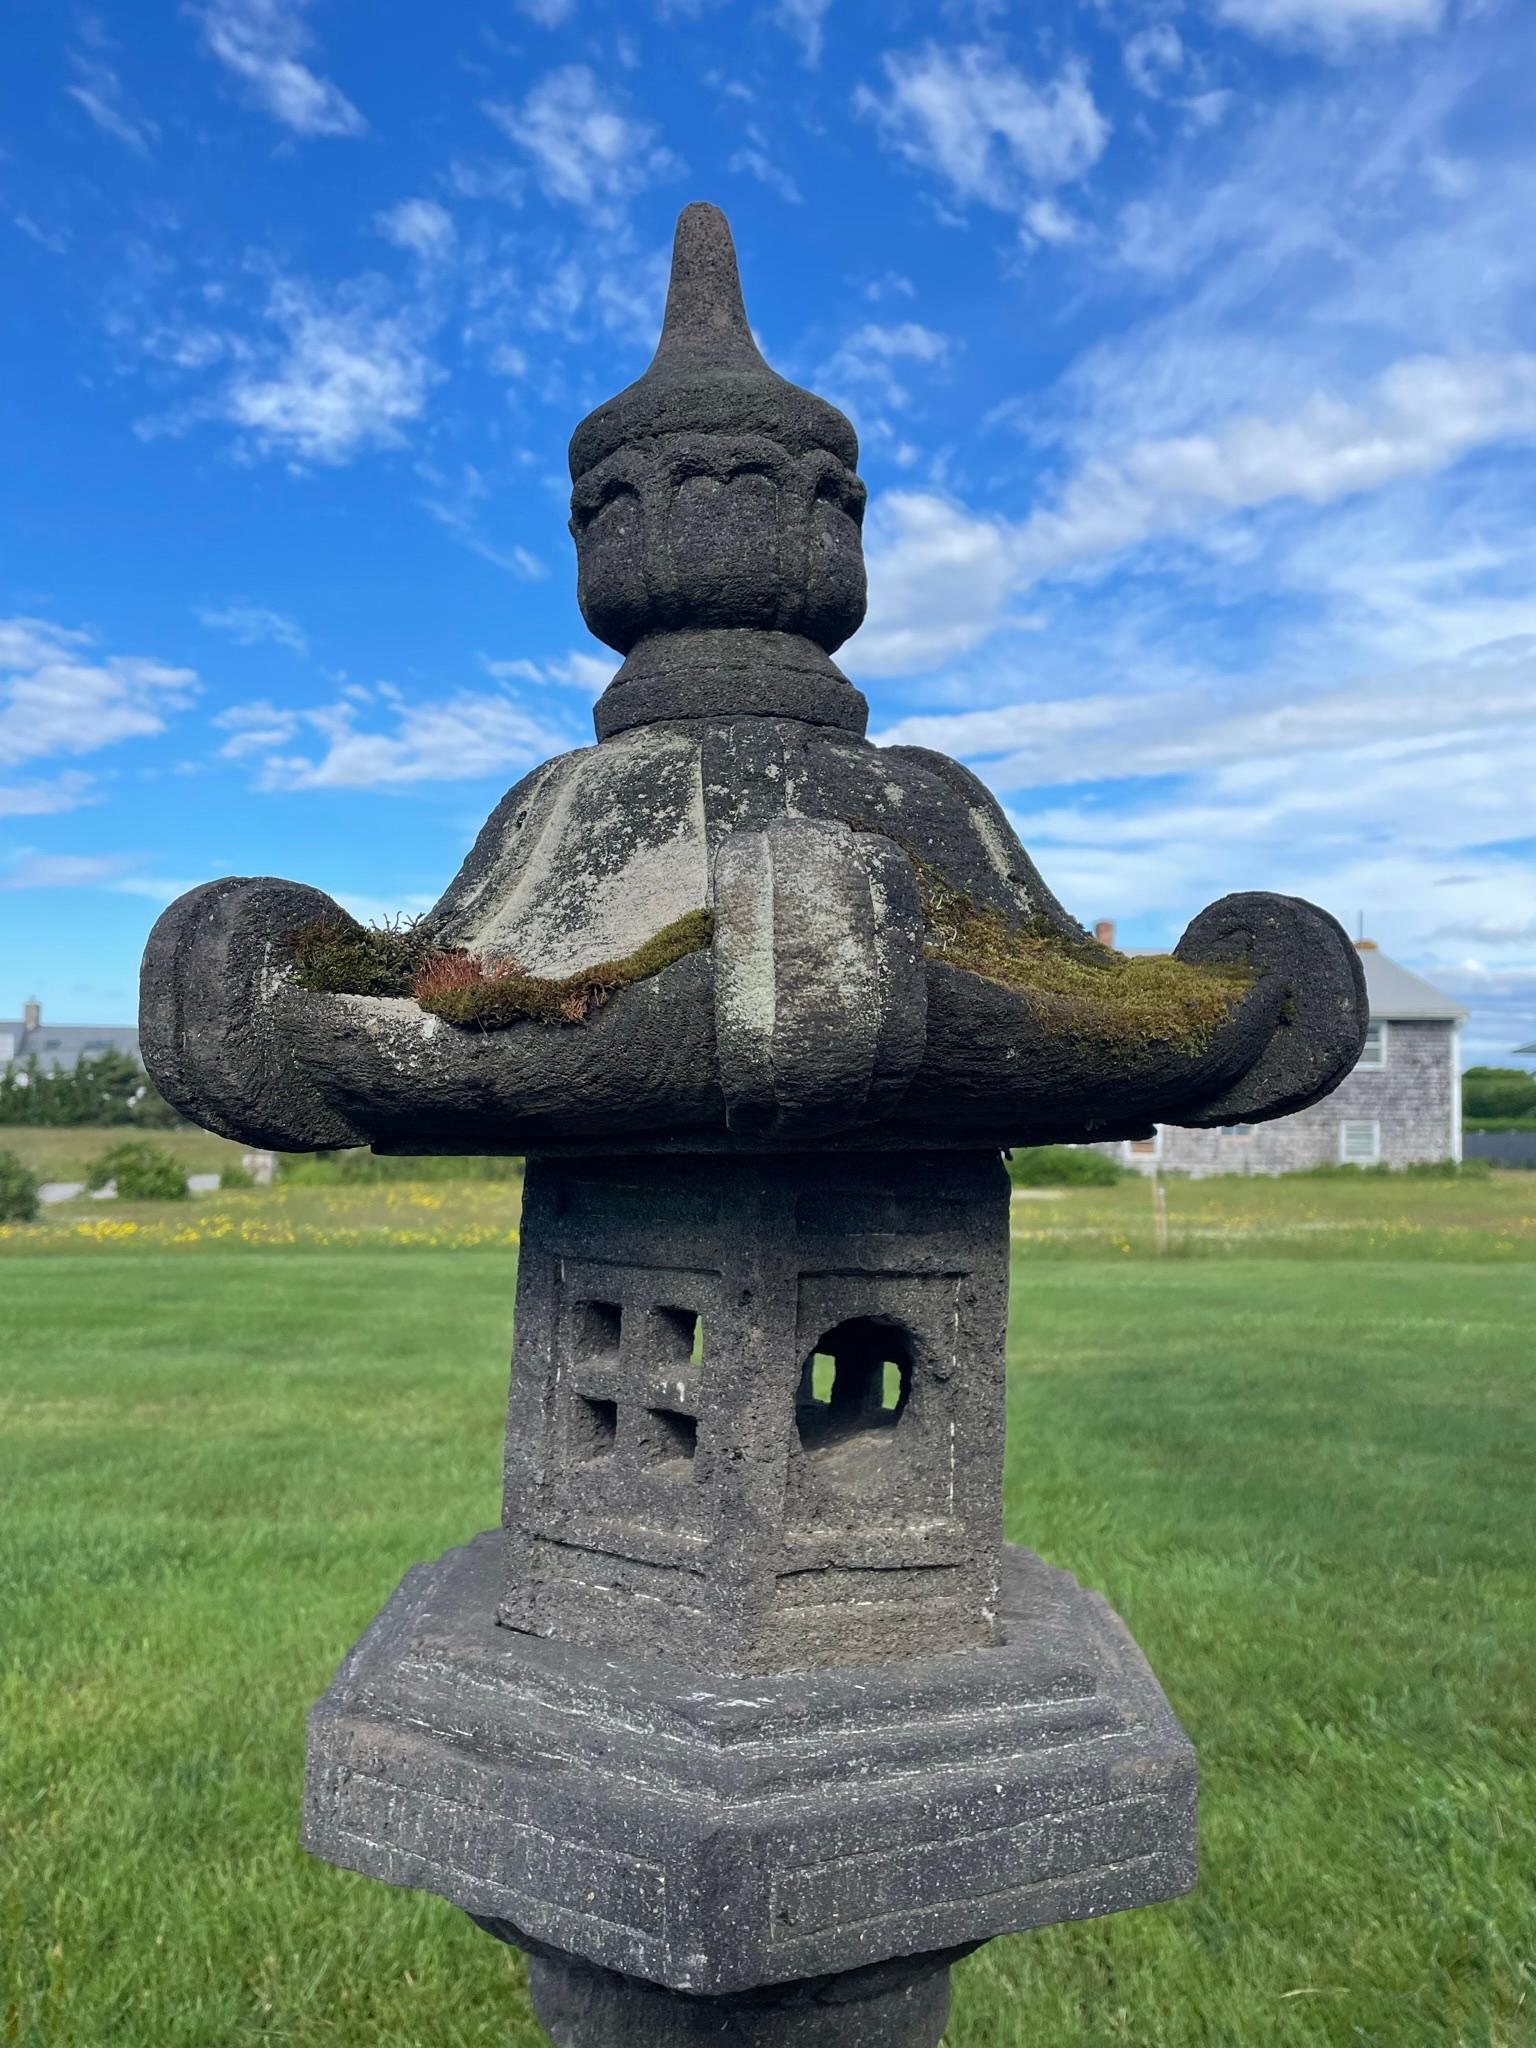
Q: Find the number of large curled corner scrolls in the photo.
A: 3